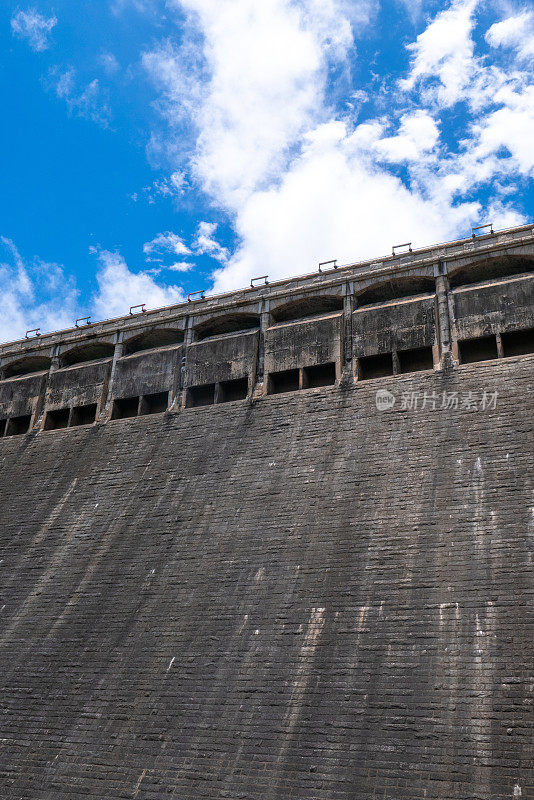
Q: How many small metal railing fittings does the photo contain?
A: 8